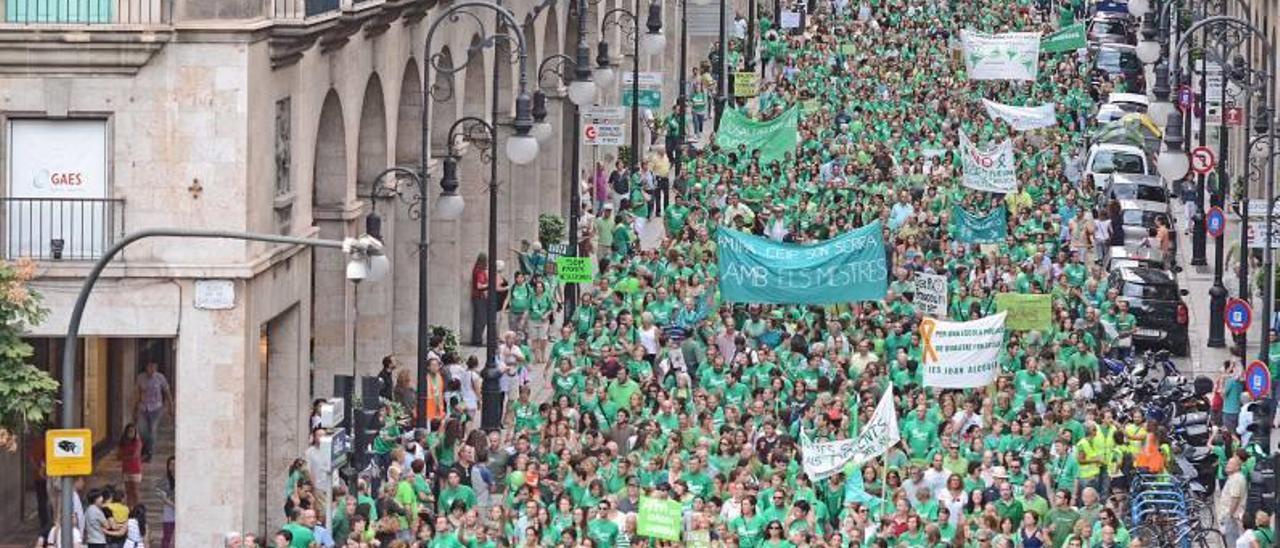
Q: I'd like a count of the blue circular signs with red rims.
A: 4